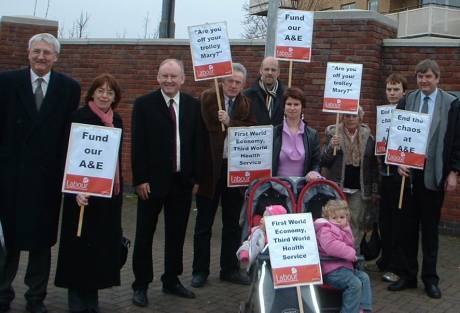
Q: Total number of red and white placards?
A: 8